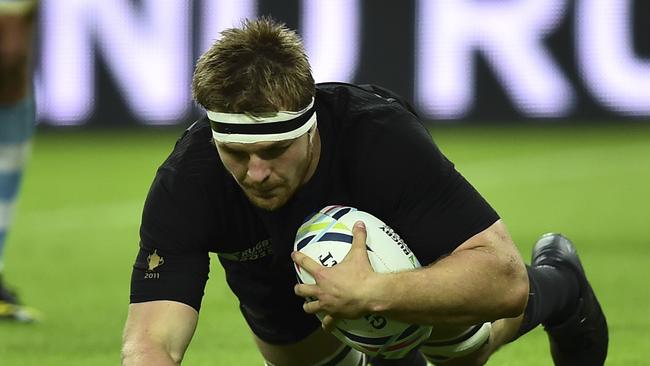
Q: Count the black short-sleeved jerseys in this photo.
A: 1